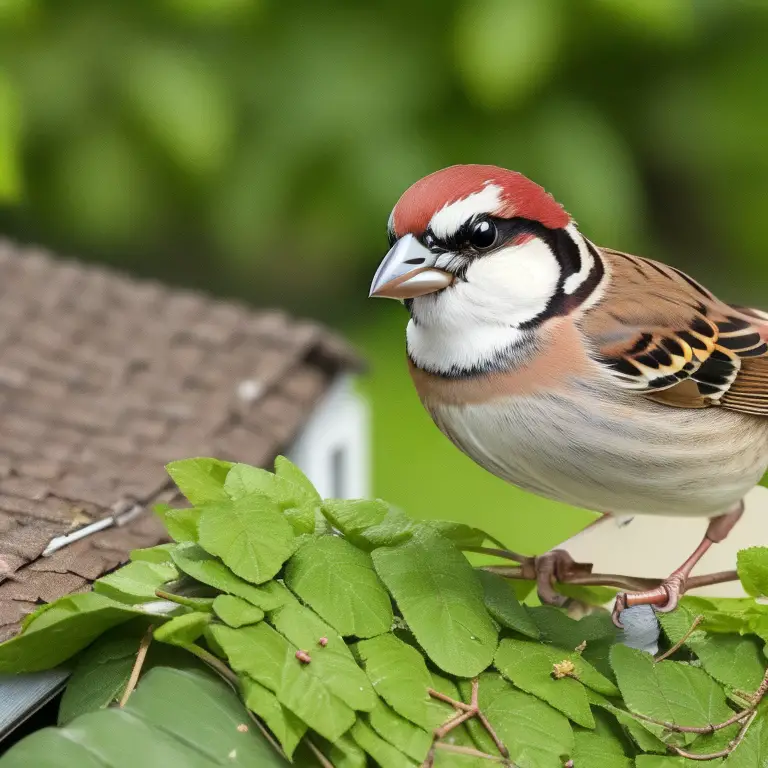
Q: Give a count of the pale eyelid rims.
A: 1